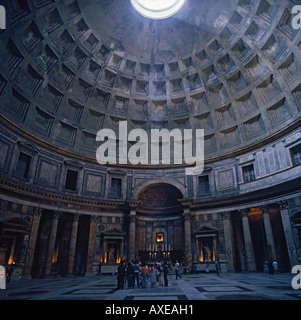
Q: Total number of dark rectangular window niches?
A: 6